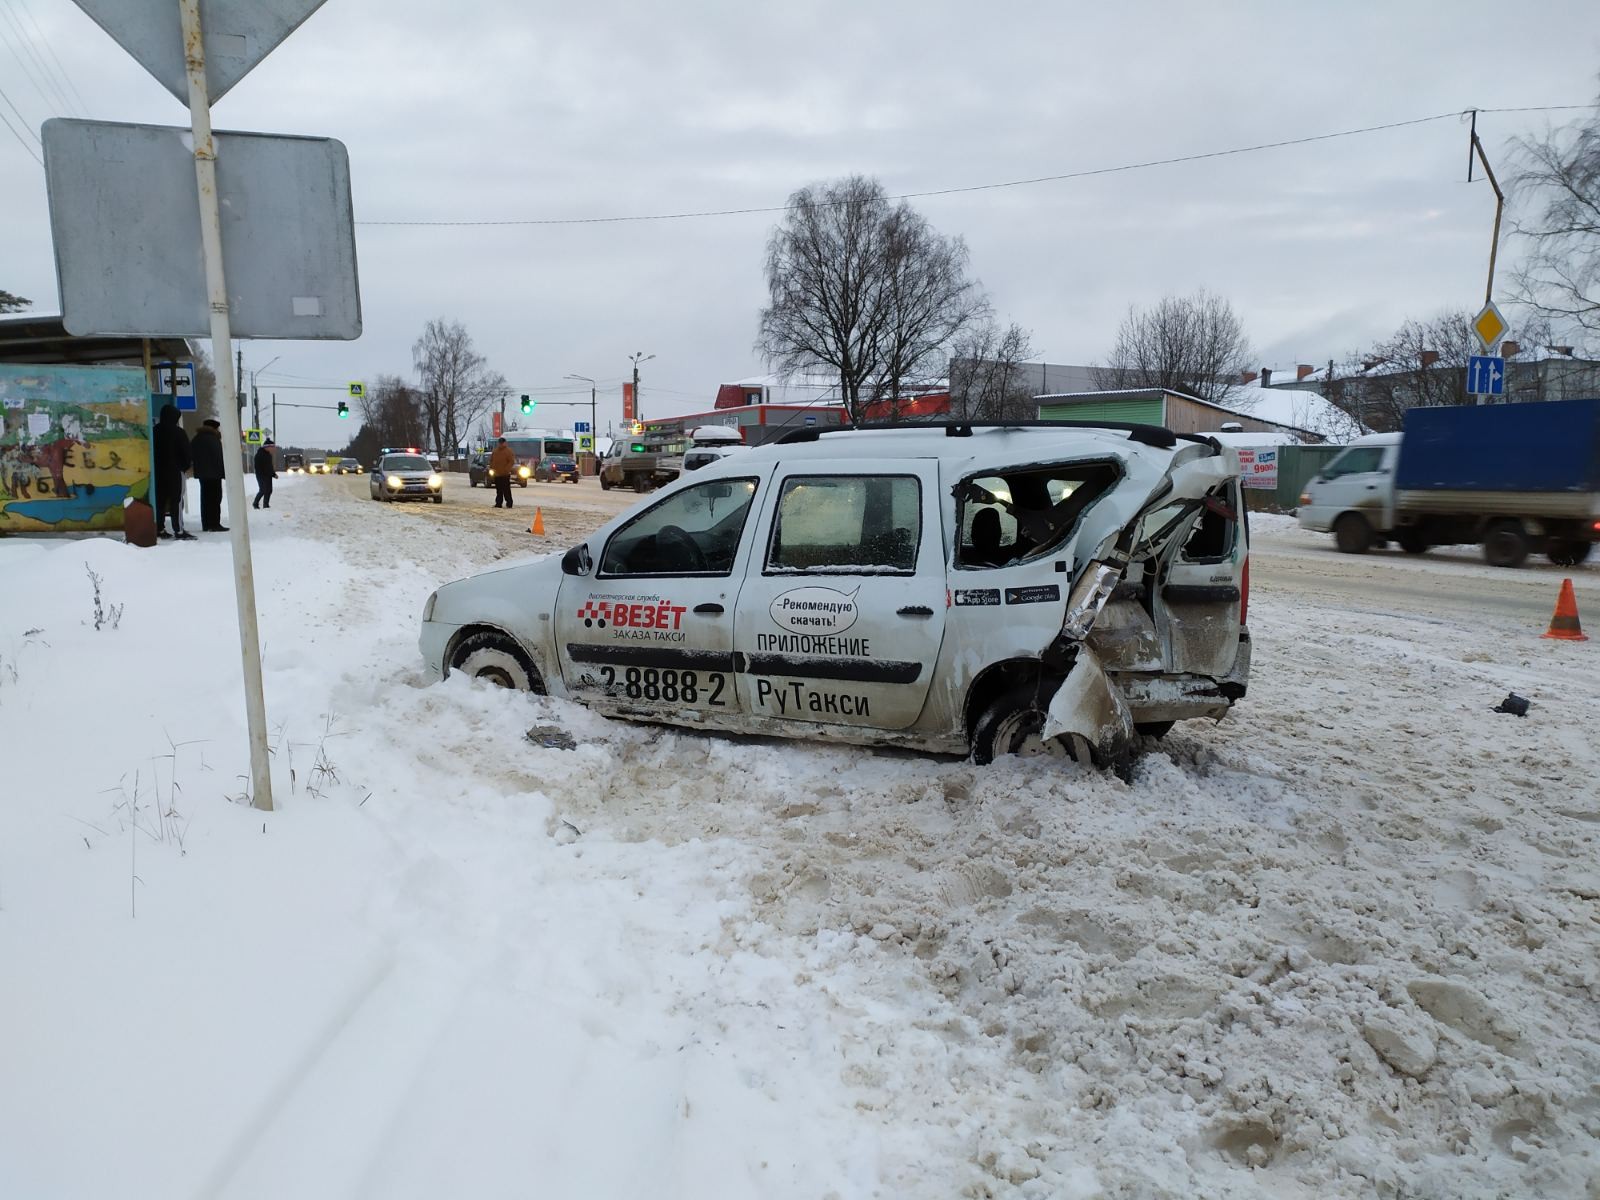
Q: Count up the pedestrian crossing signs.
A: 3